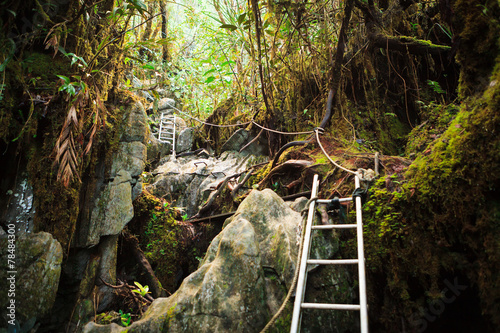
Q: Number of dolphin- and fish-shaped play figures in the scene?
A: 0